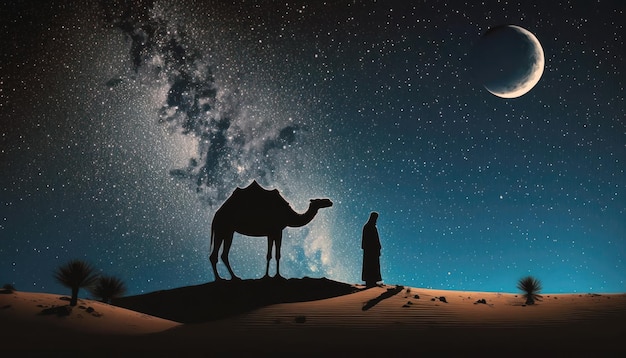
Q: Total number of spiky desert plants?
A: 3